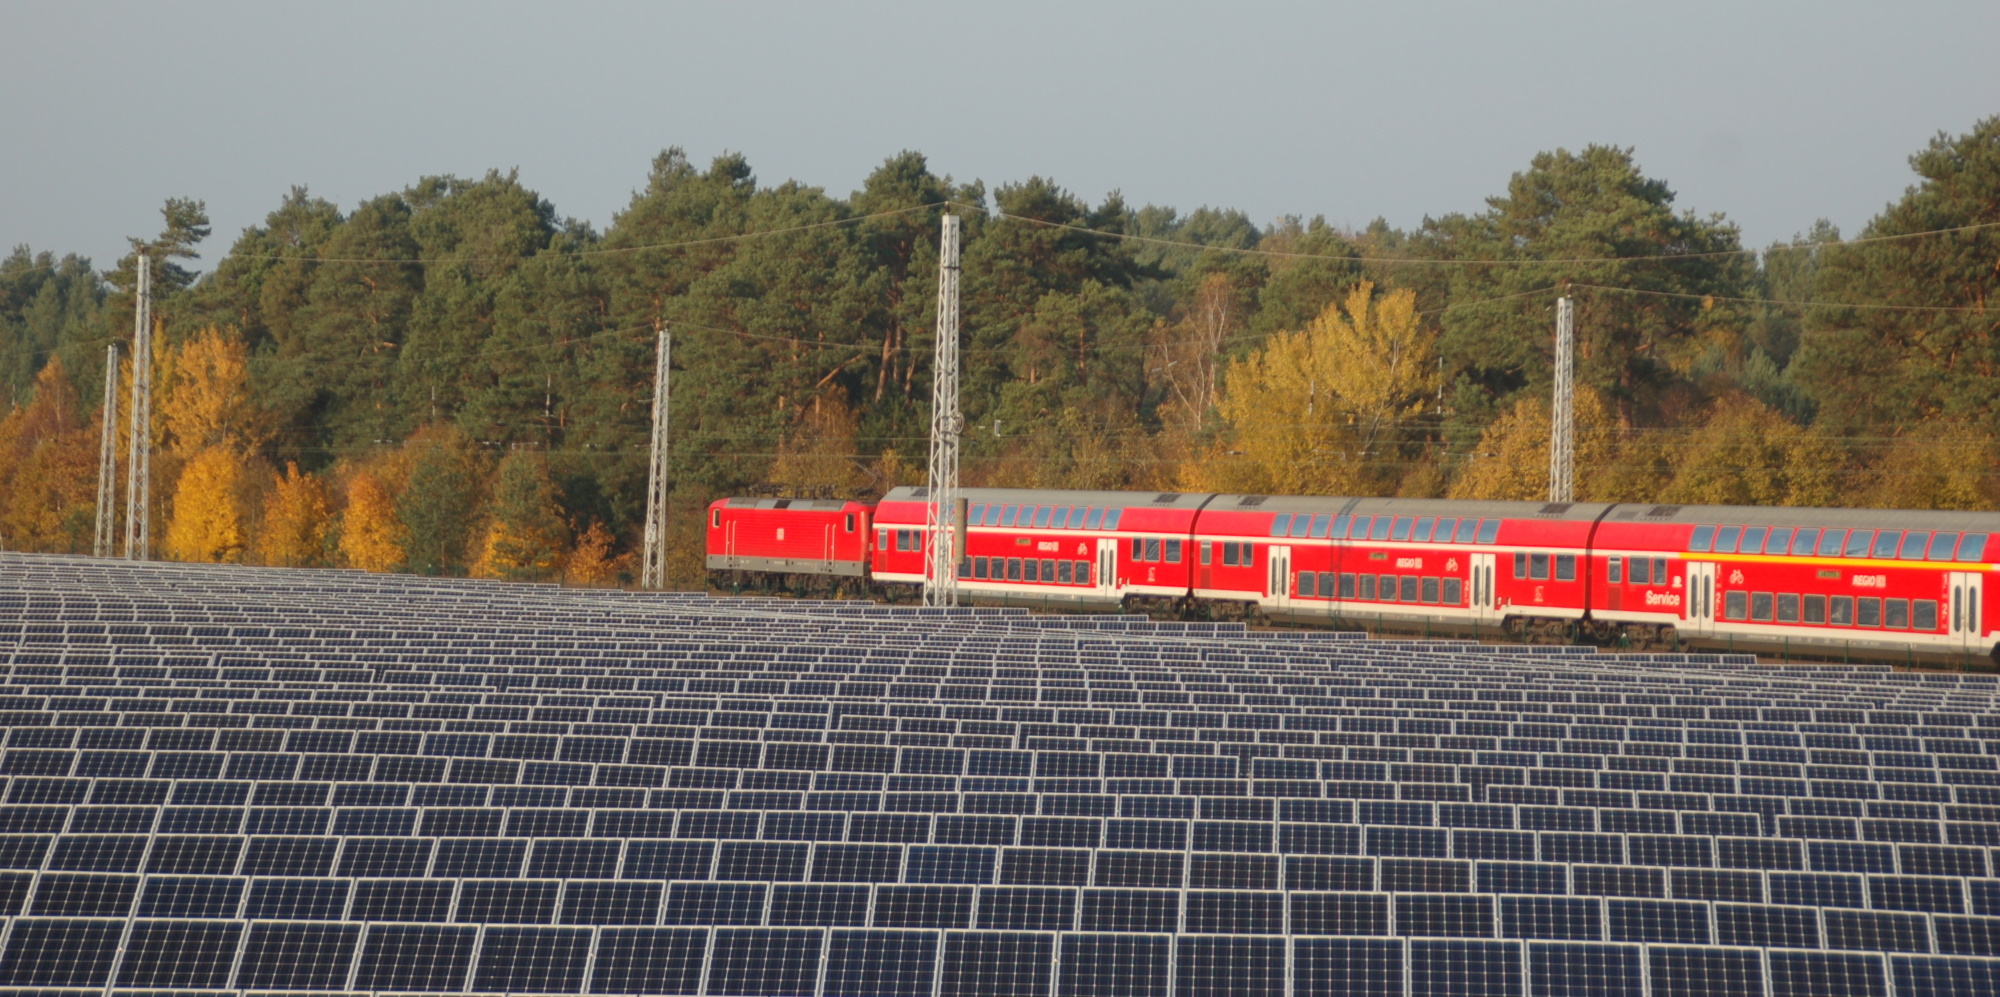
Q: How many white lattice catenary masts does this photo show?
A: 5